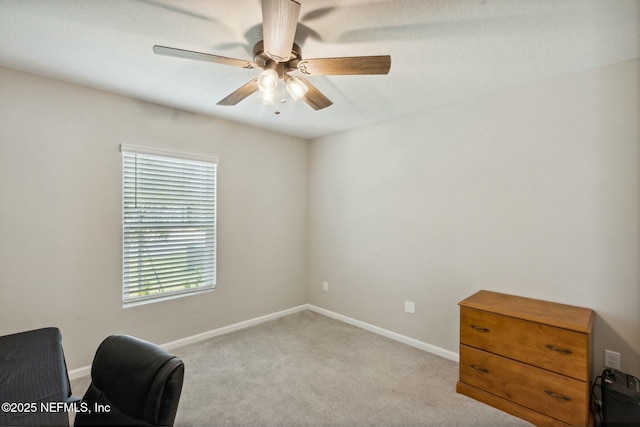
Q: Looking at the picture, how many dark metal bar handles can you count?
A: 4